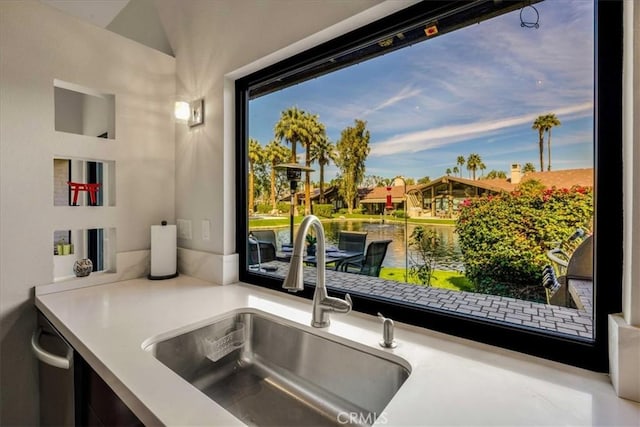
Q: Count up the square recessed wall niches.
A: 3